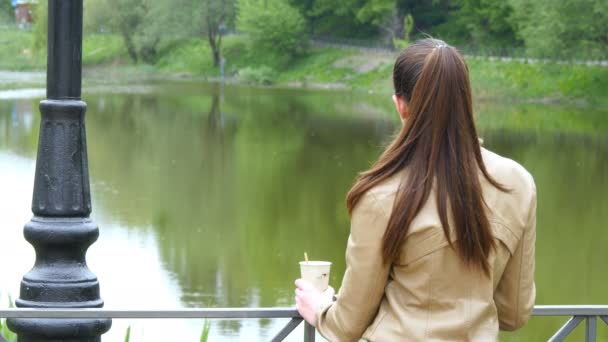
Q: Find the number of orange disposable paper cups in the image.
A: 0